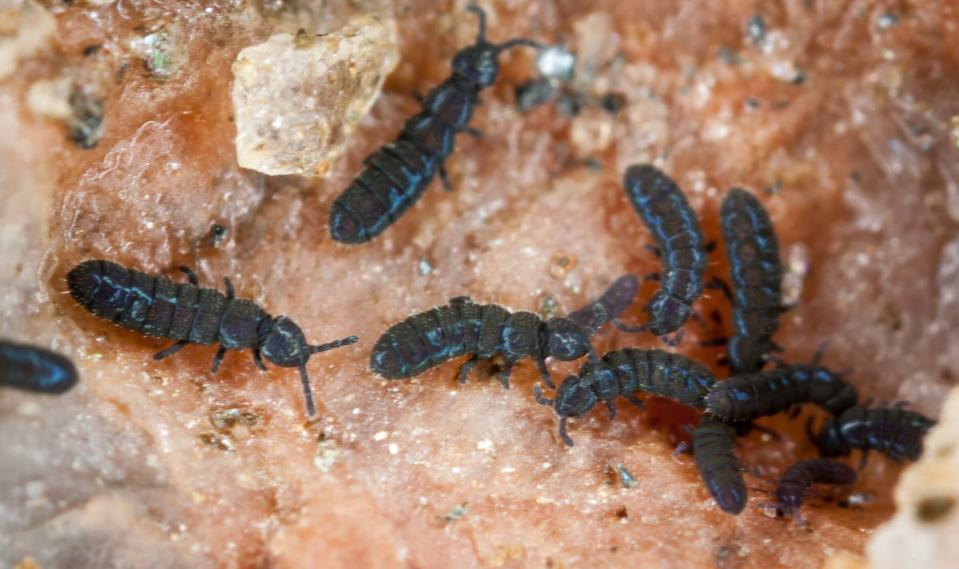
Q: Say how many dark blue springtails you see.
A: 12